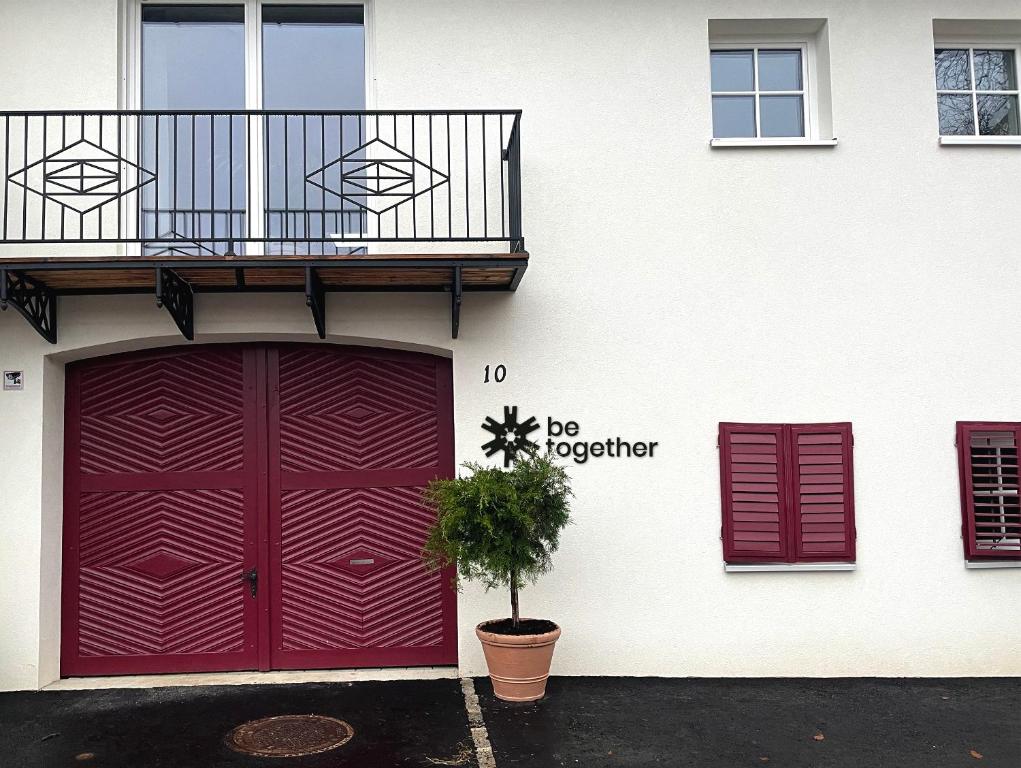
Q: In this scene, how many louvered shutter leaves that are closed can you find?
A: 2